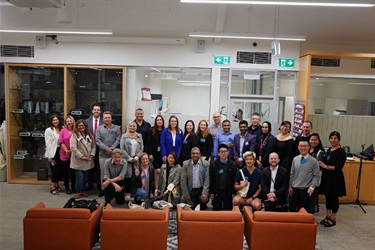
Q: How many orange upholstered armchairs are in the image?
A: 4